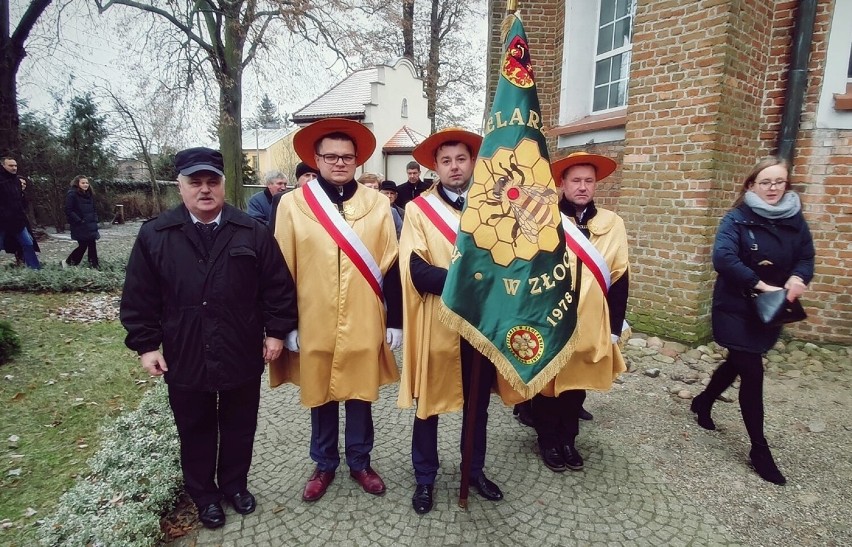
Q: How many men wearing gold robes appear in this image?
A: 3